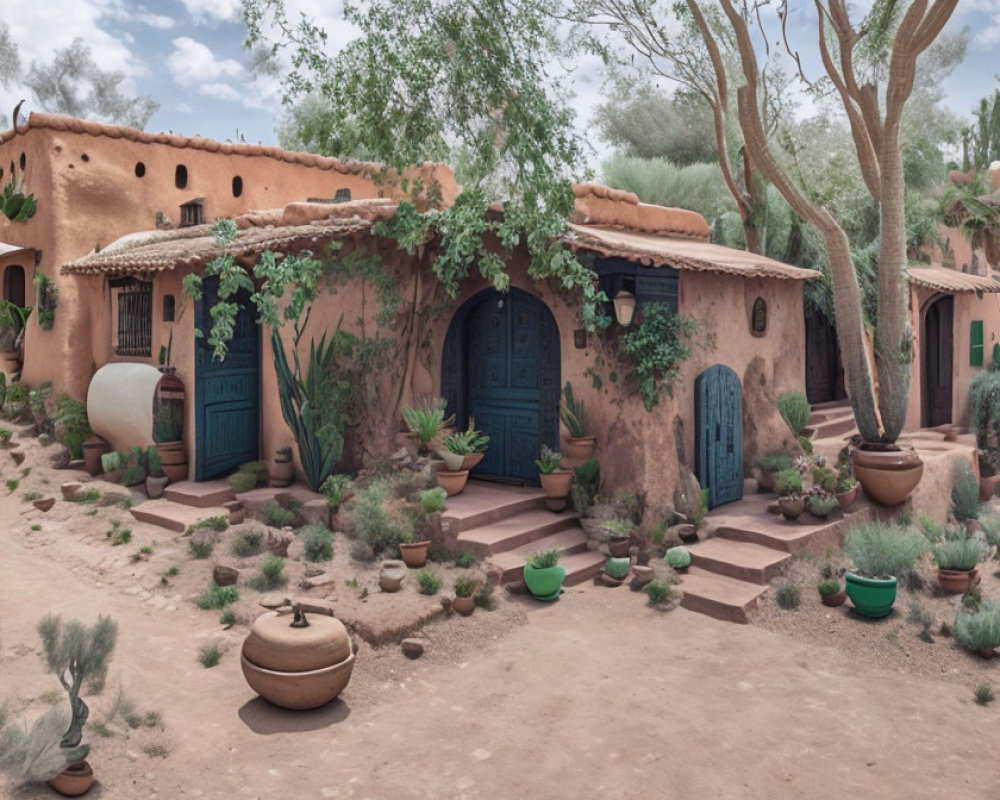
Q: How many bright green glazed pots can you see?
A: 2